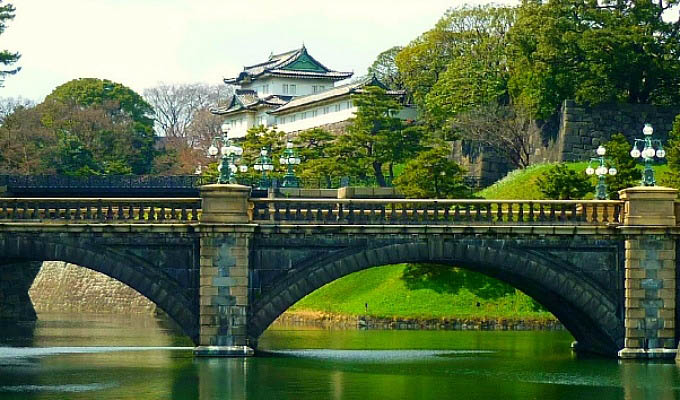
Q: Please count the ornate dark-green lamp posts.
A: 5